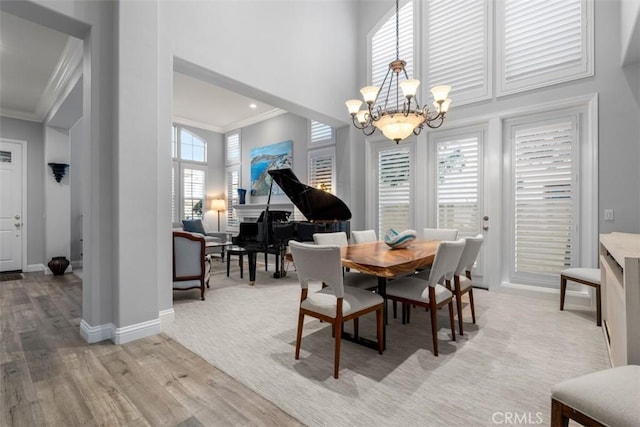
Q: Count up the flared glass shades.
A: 6